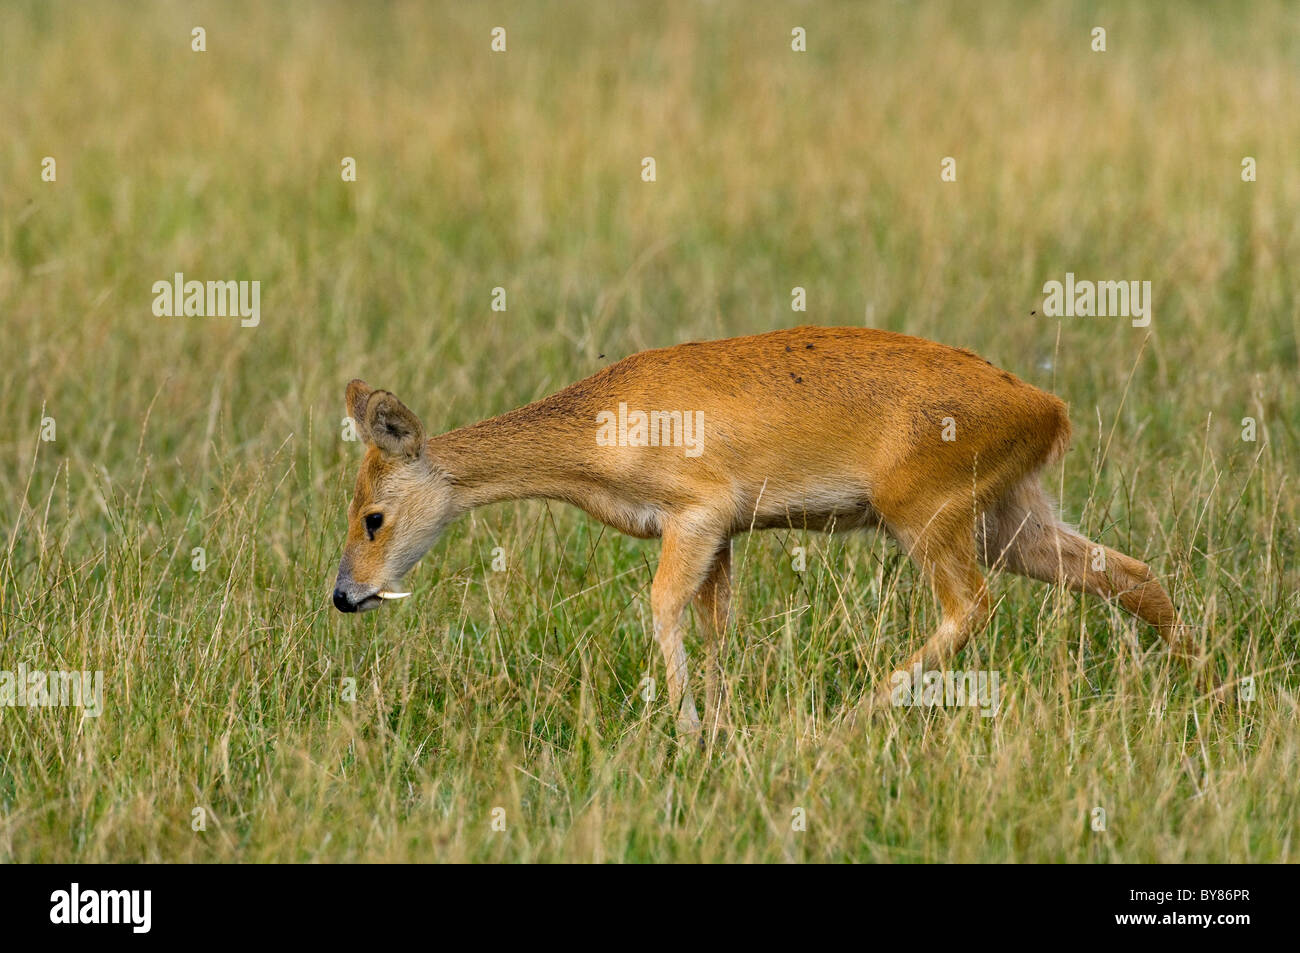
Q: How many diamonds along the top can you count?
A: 0